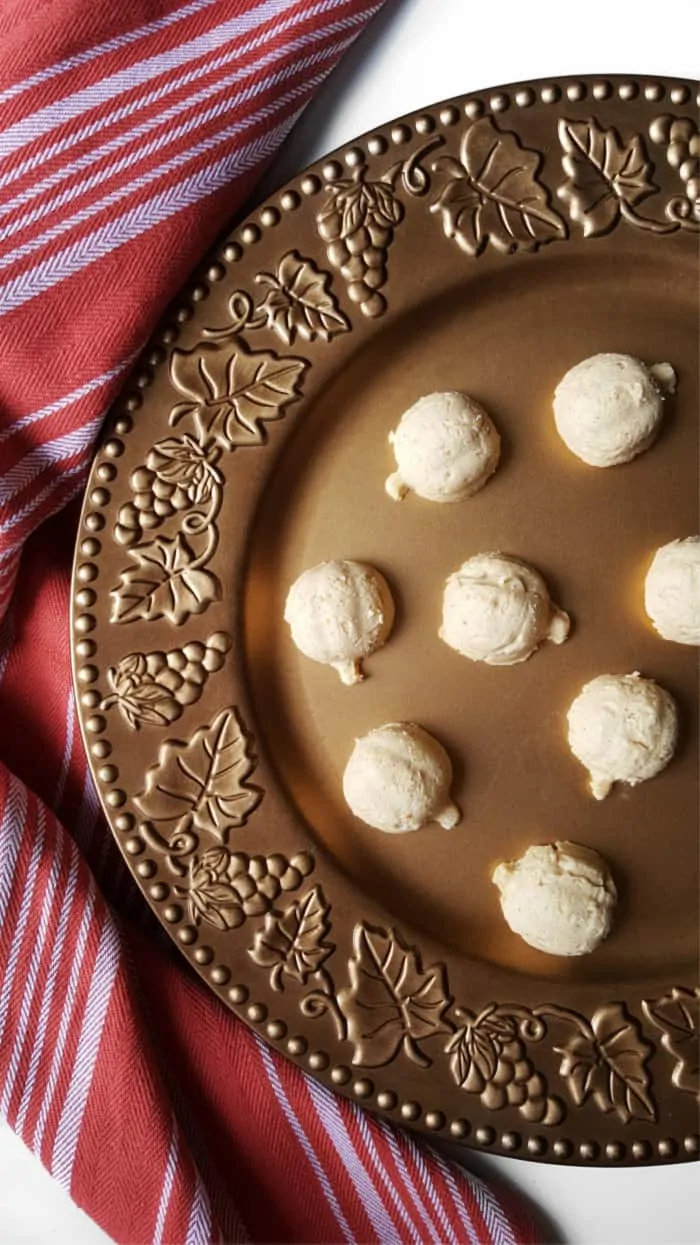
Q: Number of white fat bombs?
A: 8